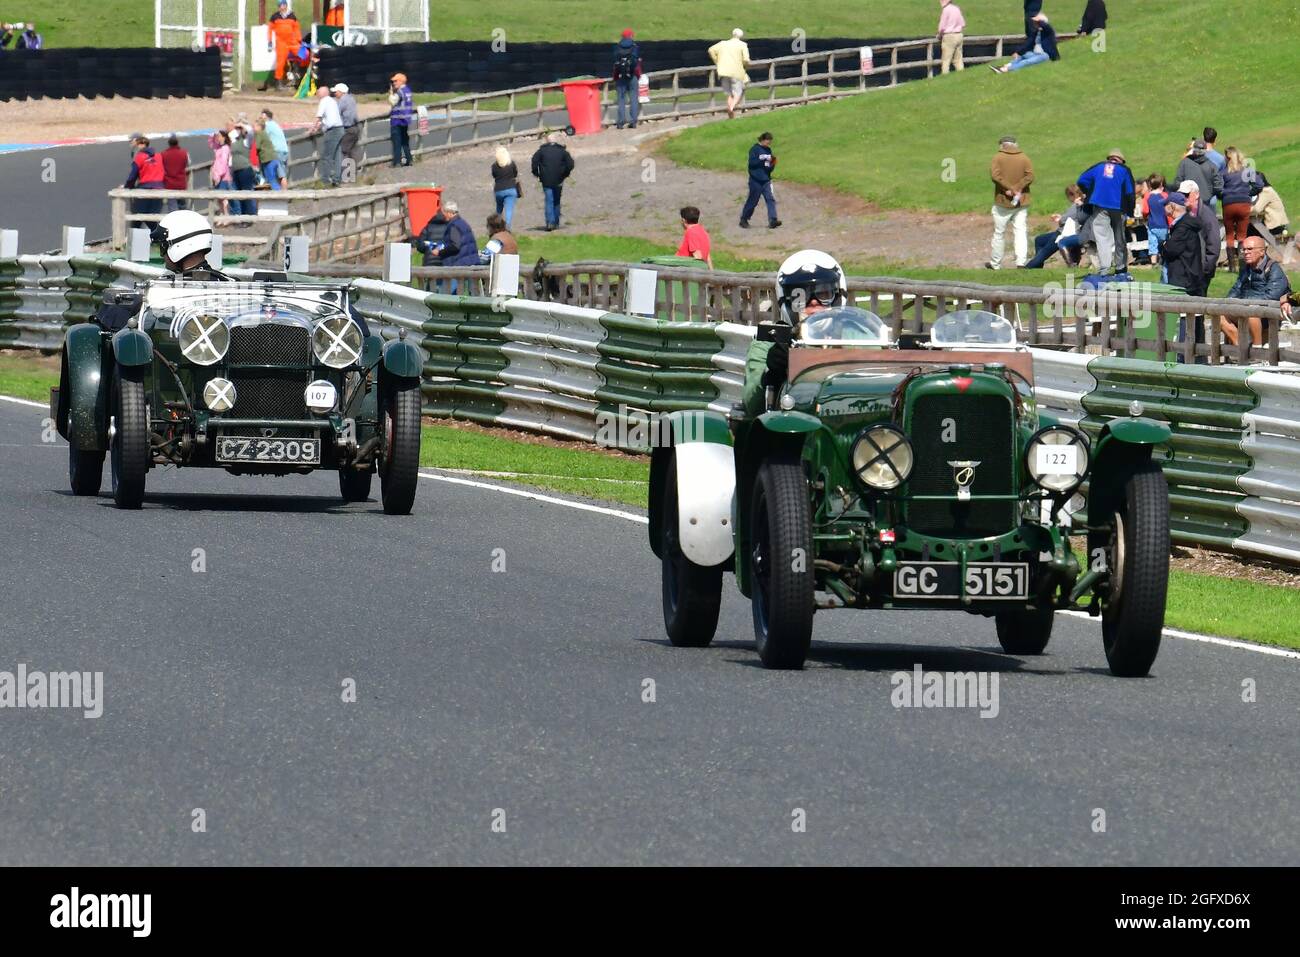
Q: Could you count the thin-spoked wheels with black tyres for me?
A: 8